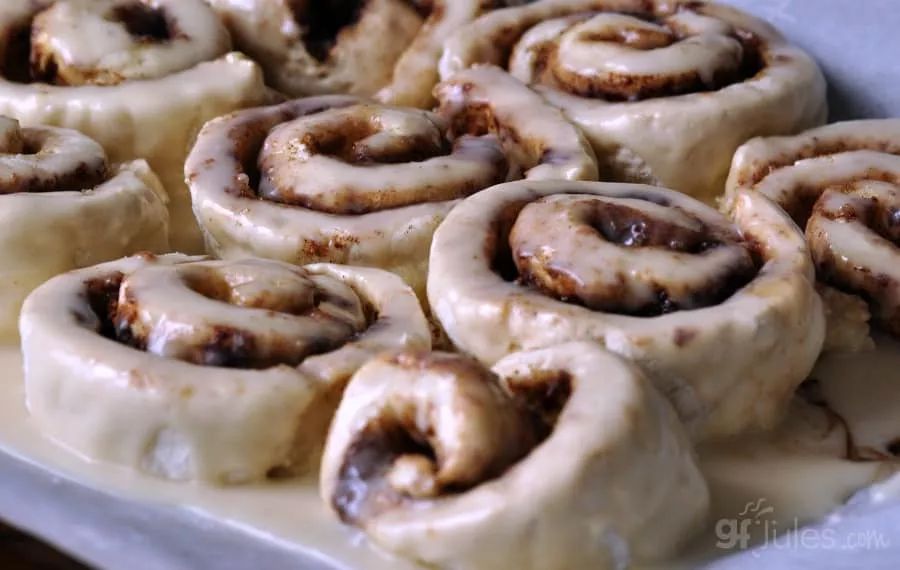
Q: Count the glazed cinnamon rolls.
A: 9